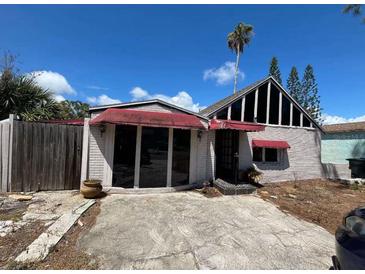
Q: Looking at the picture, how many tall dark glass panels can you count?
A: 3